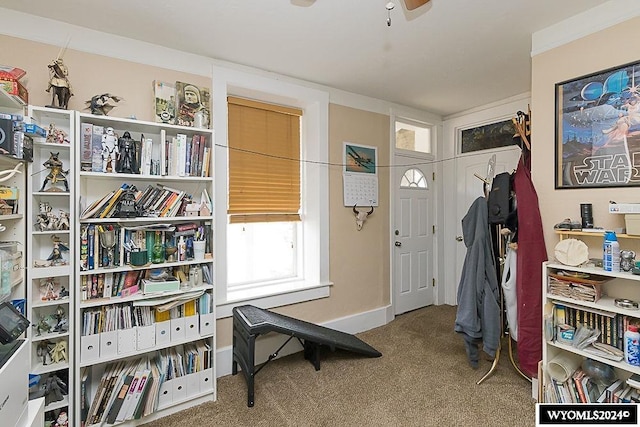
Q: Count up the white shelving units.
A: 4